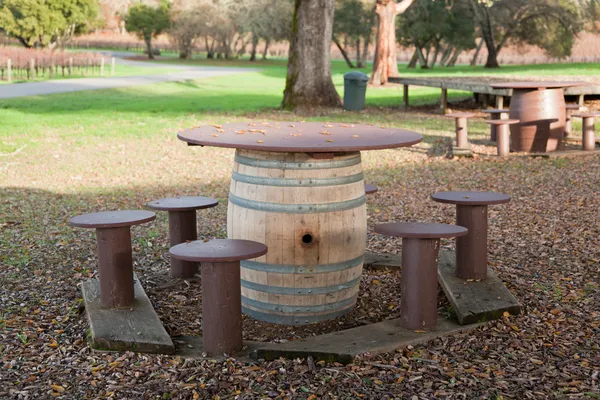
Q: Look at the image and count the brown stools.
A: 11